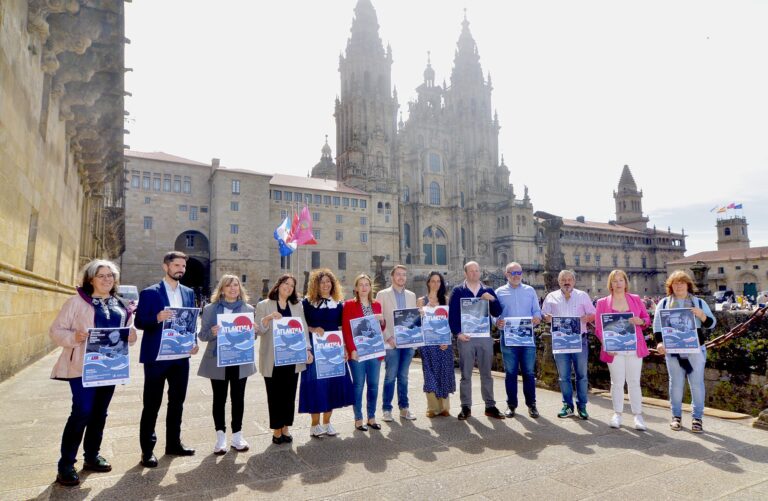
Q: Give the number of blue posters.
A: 13